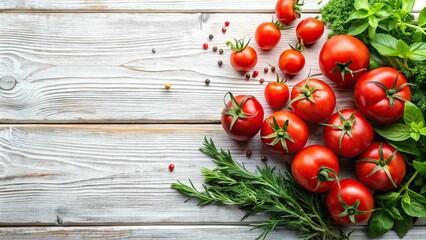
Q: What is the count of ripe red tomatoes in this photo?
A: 15